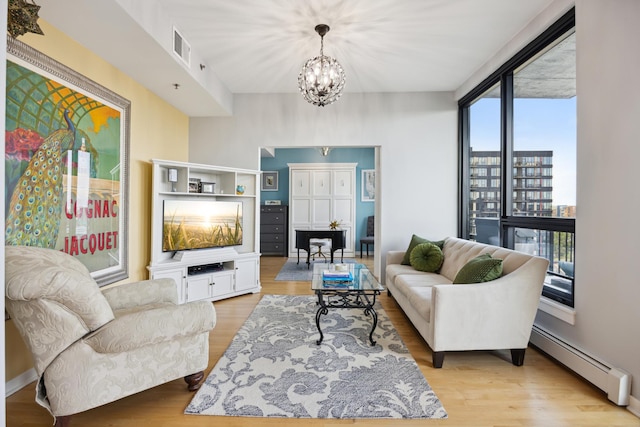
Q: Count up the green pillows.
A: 3